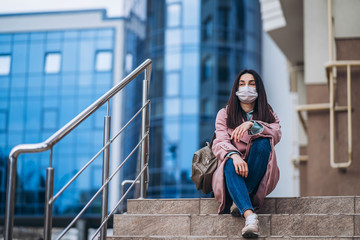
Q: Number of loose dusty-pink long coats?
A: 1